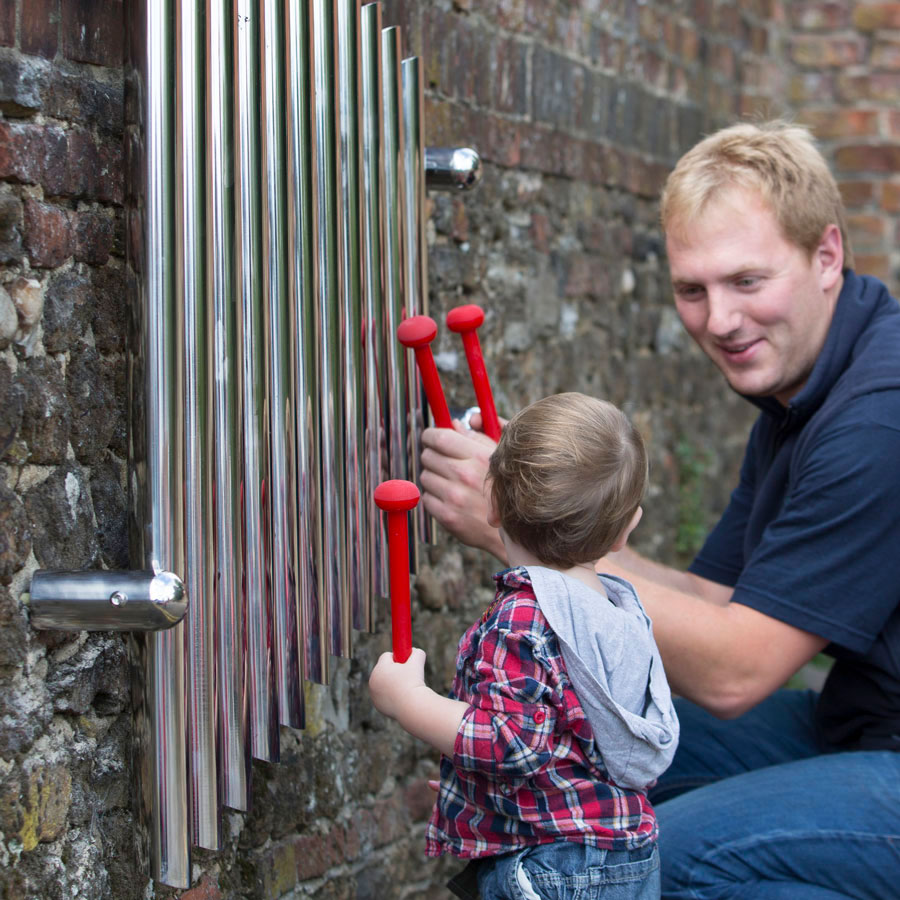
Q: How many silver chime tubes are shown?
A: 11